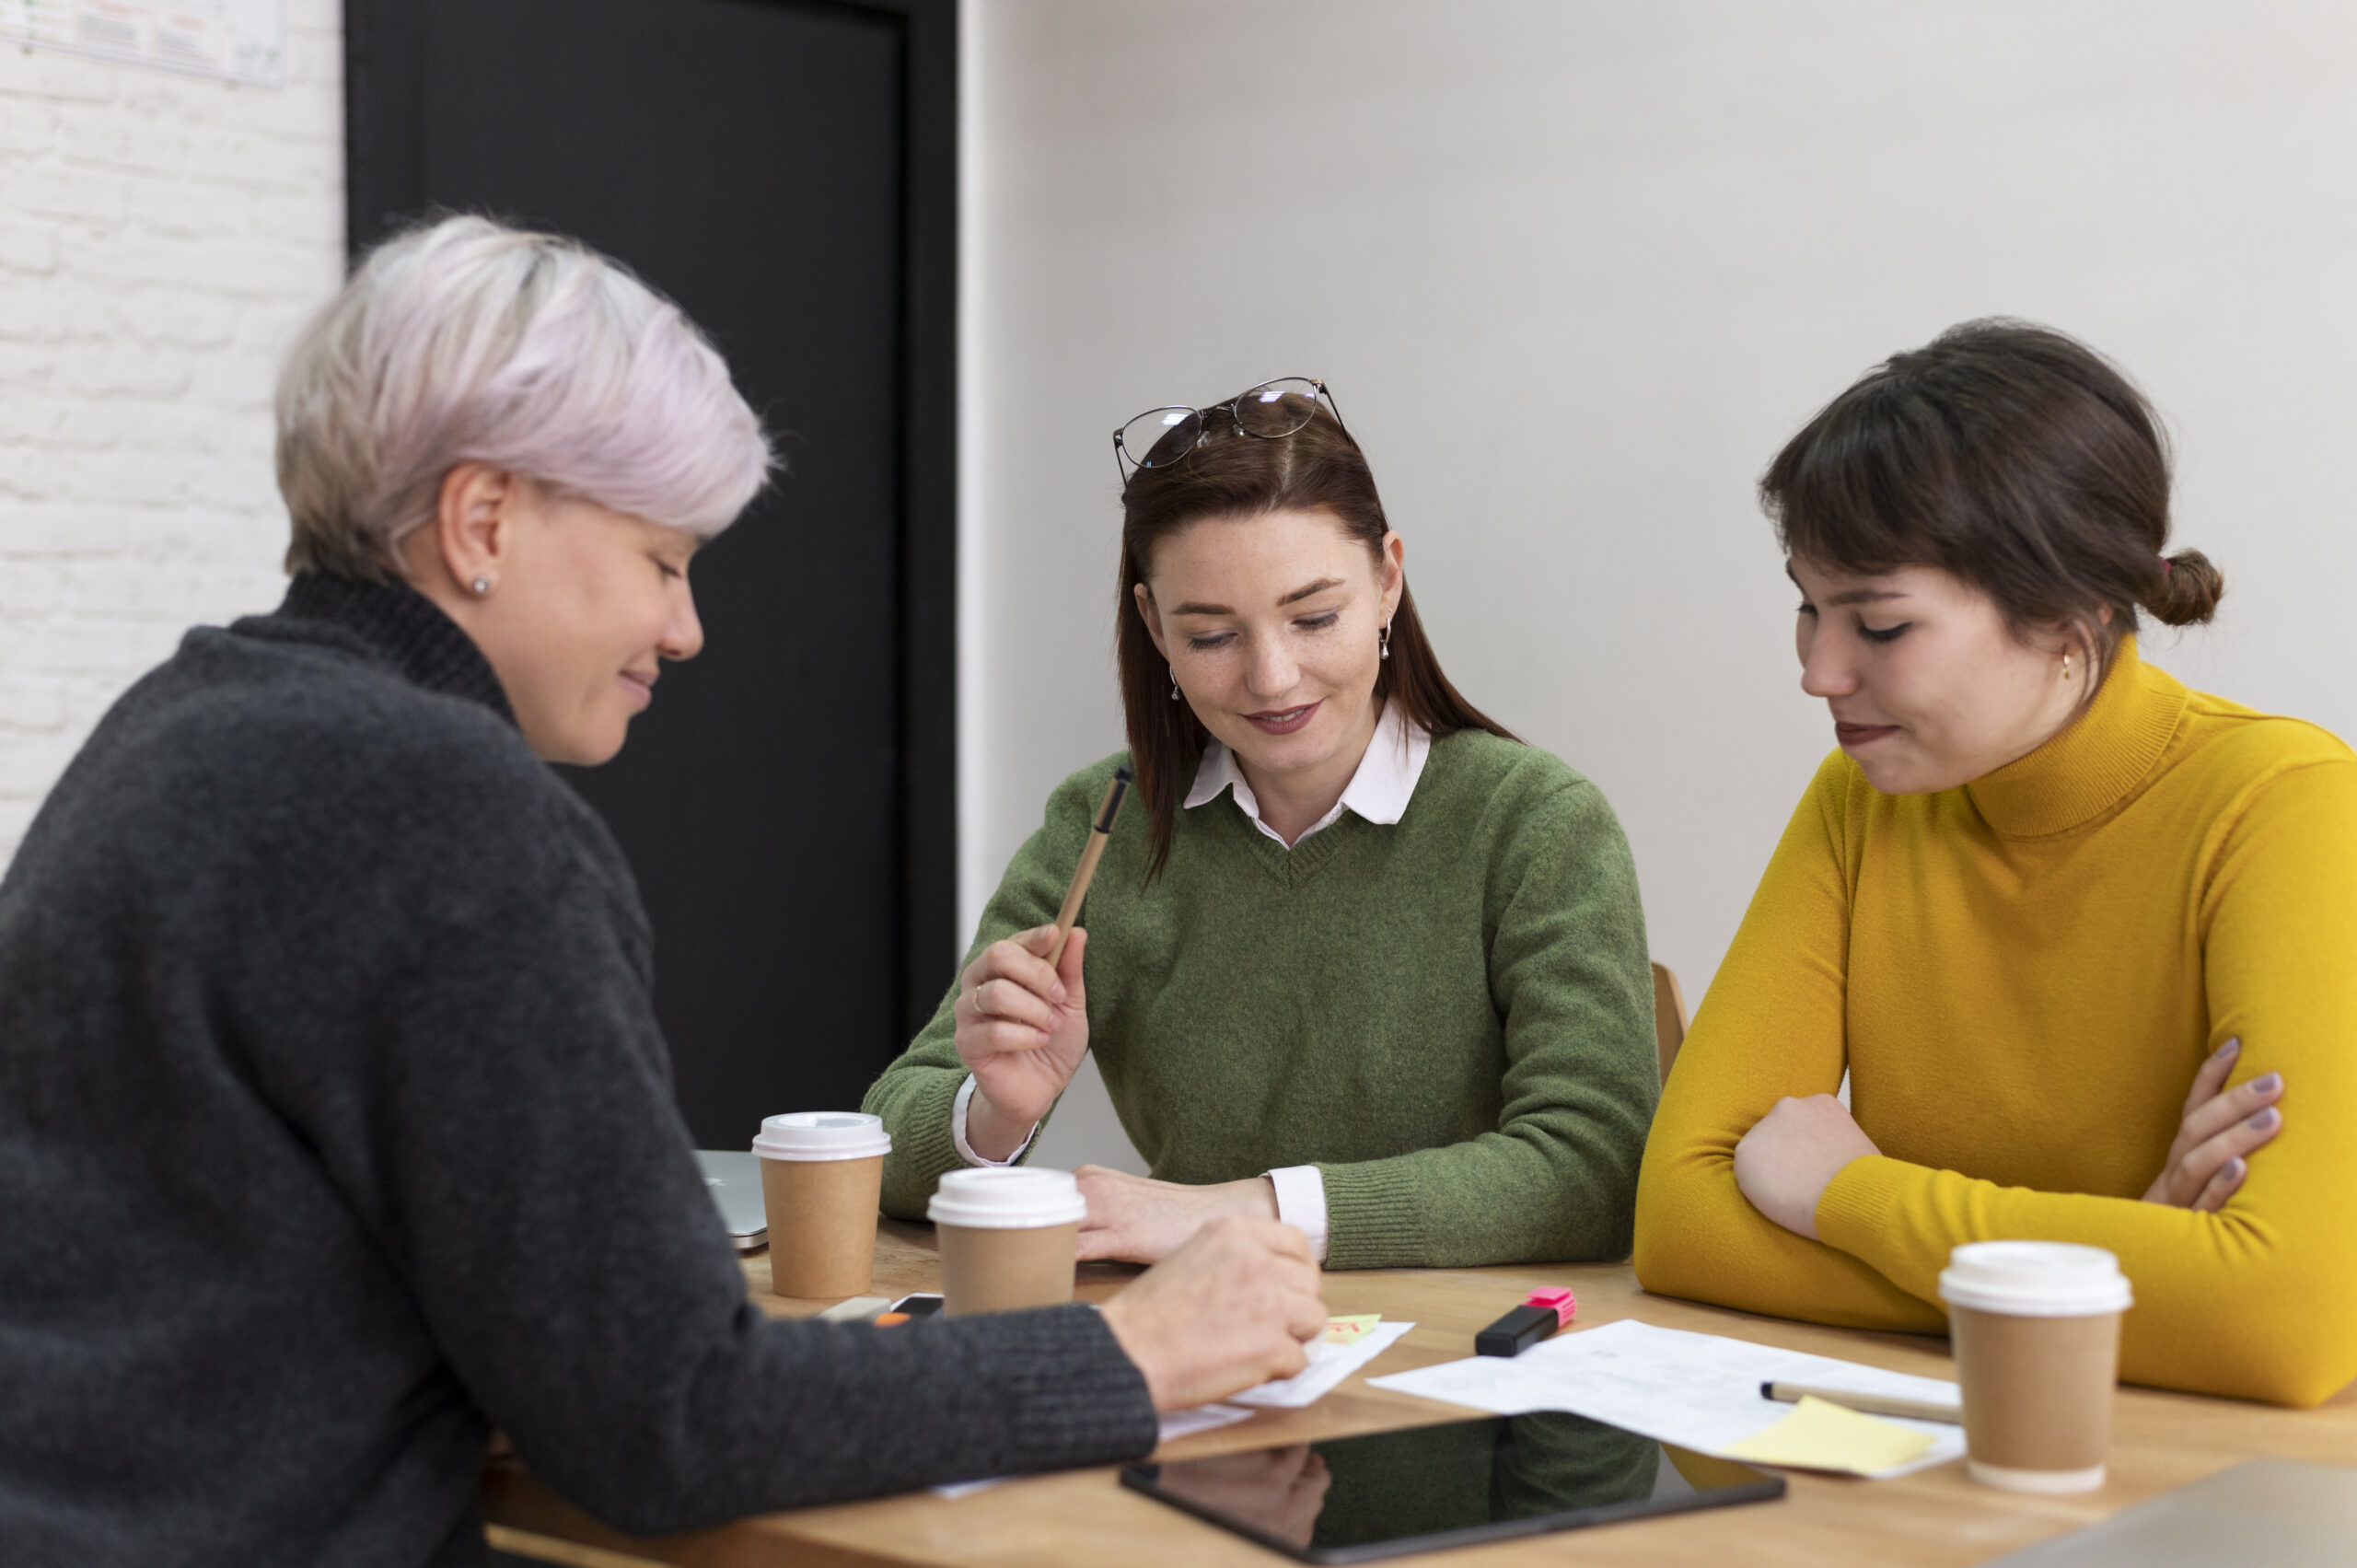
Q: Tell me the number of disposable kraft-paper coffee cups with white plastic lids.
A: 3